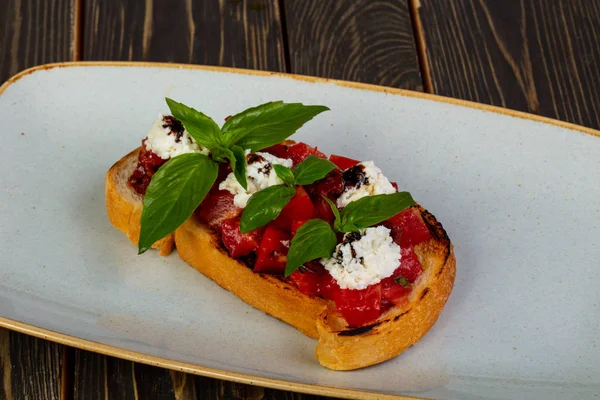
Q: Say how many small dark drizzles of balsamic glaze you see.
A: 4